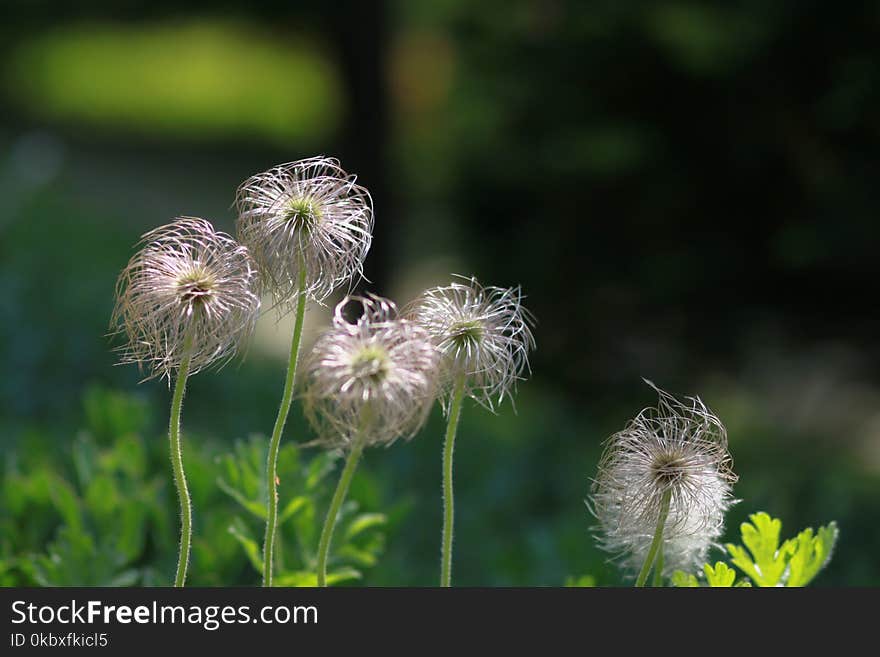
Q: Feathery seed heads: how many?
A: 5